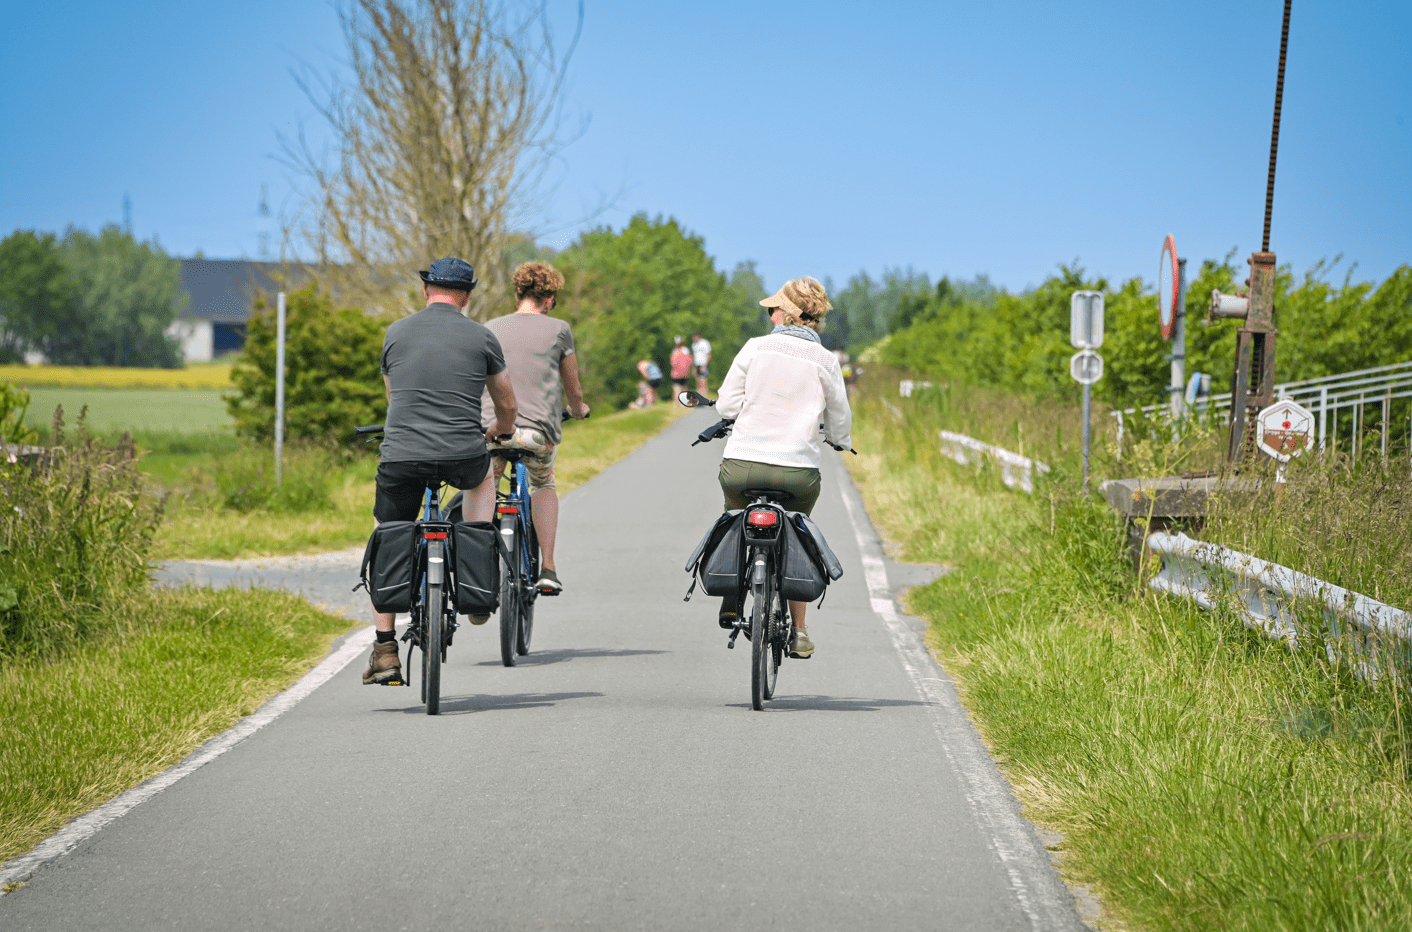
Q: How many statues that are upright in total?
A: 0